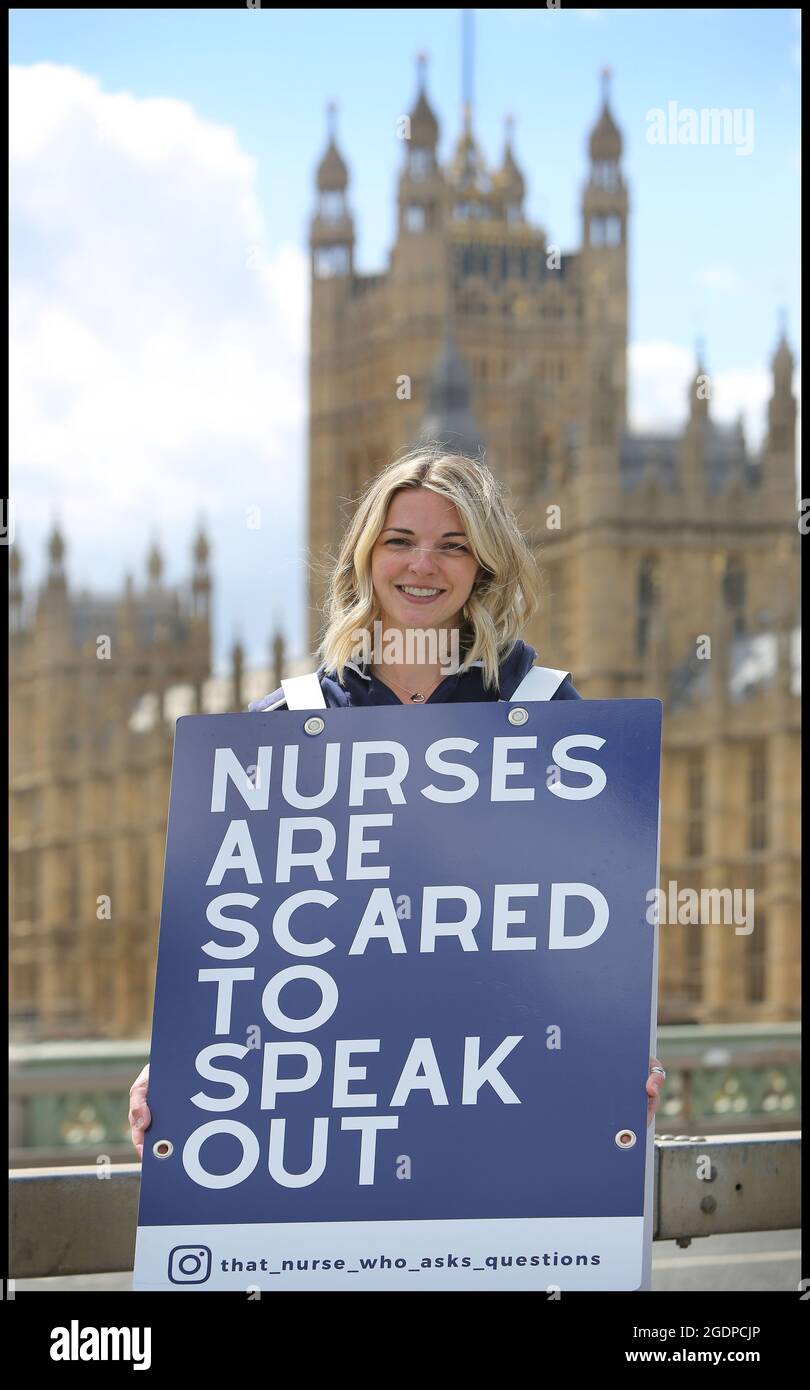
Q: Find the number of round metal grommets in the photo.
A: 4